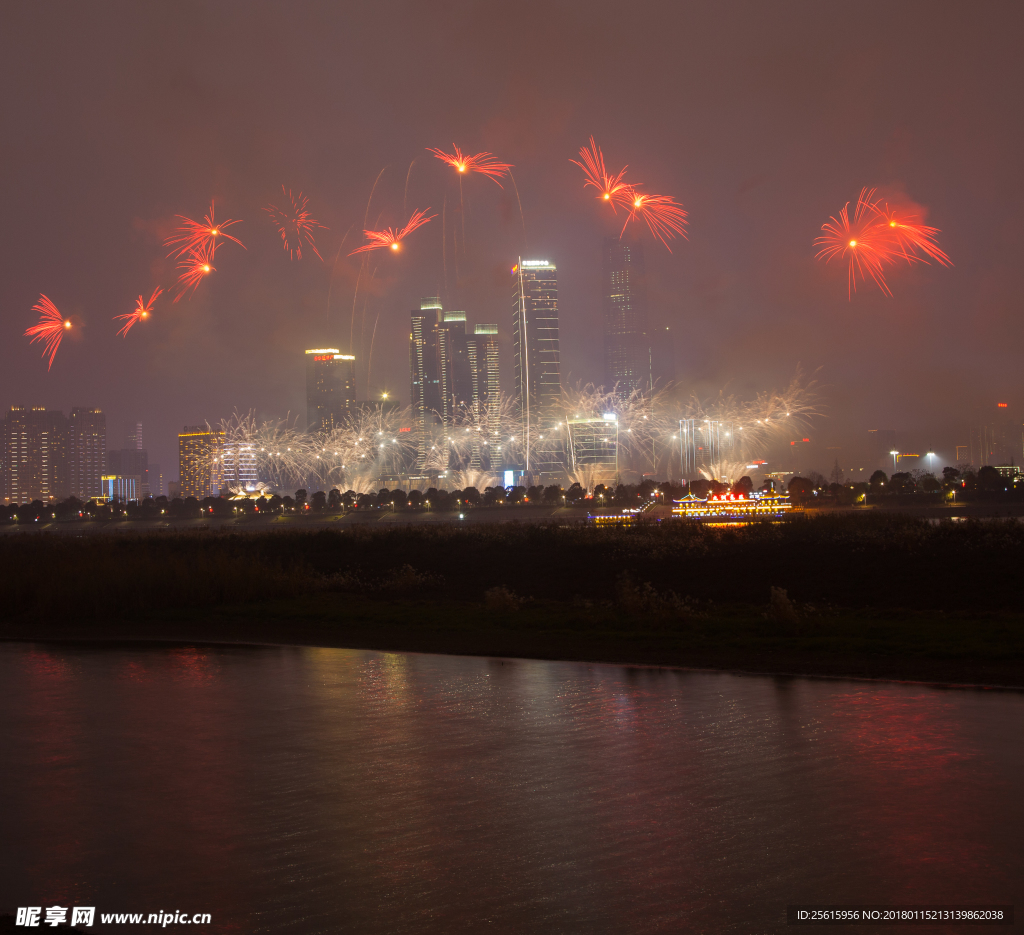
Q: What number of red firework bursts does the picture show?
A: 11